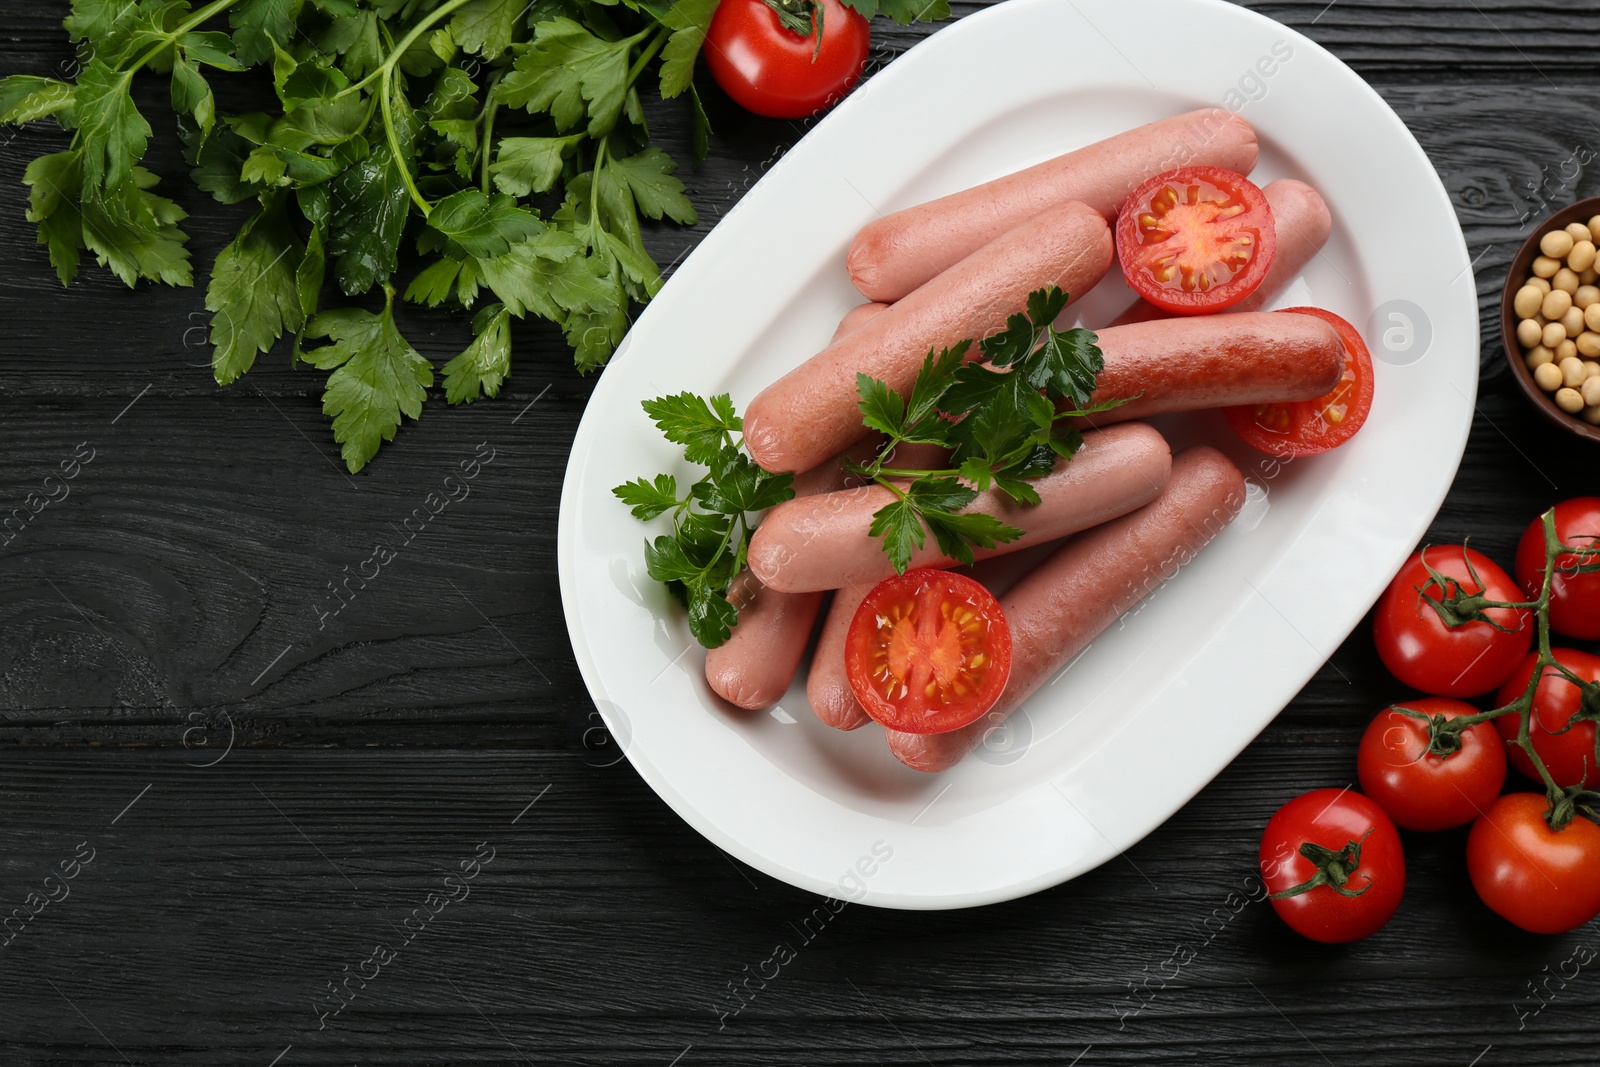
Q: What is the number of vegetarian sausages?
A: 8